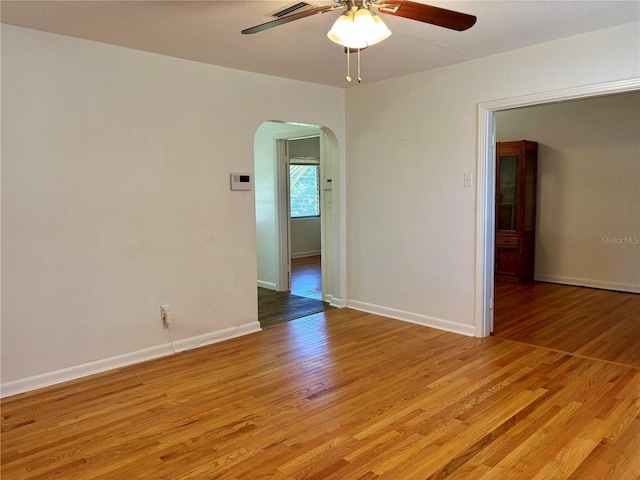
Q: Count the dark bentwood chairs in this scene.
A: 0